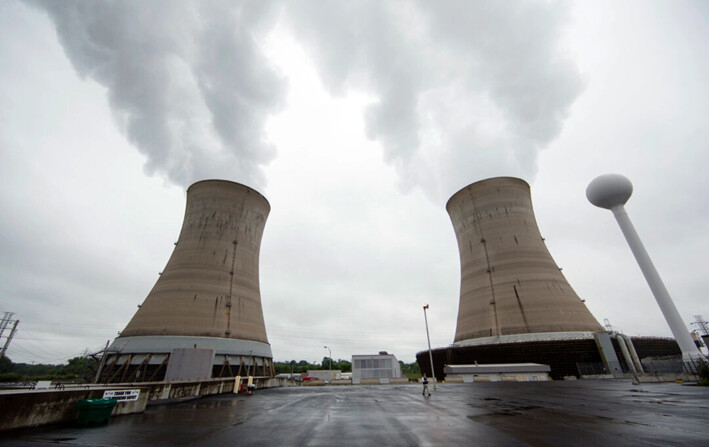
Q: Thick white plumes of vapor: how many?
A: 2